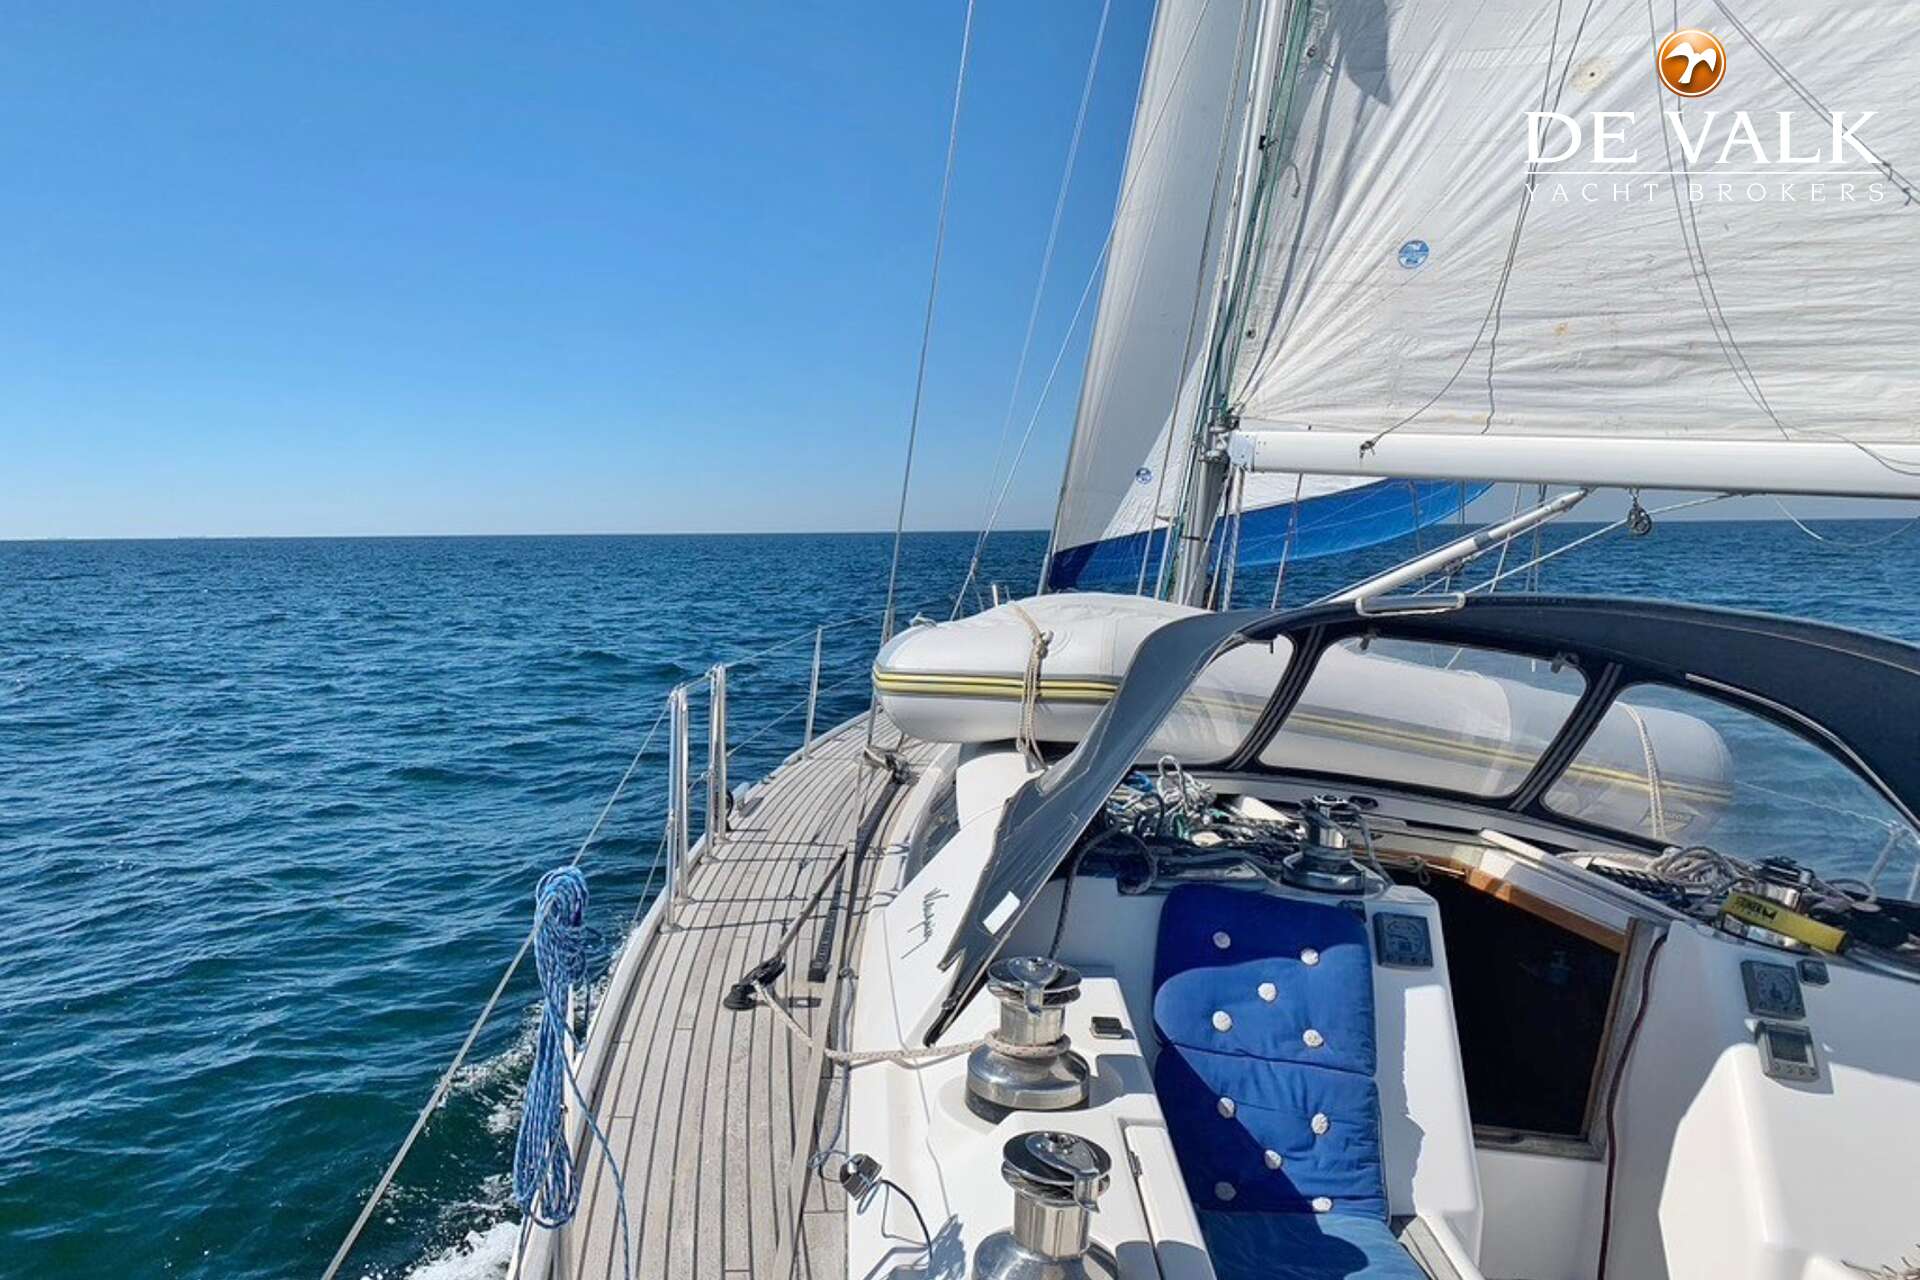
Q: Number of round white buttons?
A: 10